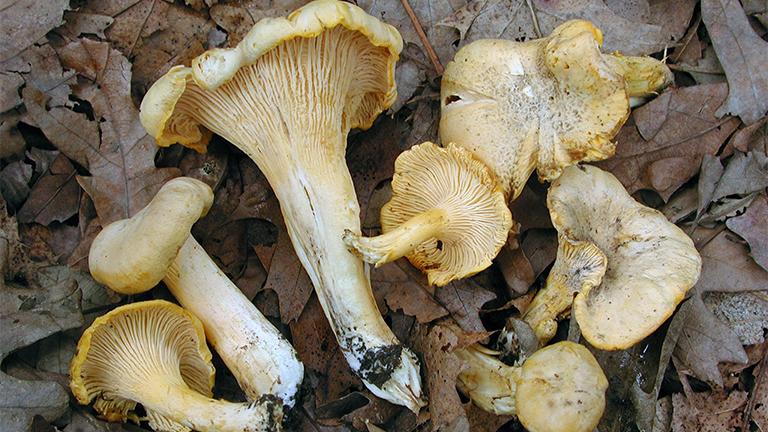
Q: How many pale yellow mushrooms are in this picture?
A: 7